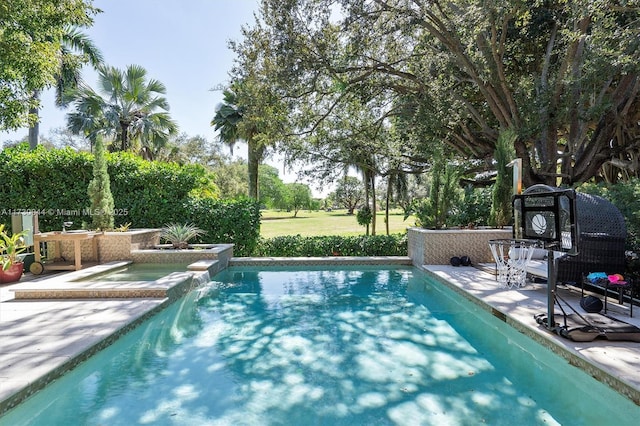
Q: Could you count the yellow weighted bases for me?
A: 0